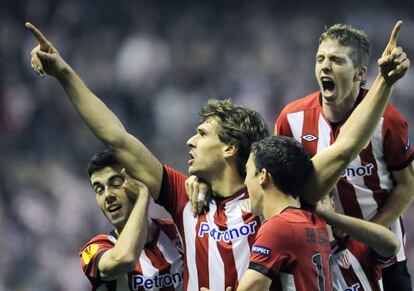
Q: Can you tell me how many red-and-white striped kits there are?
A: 5